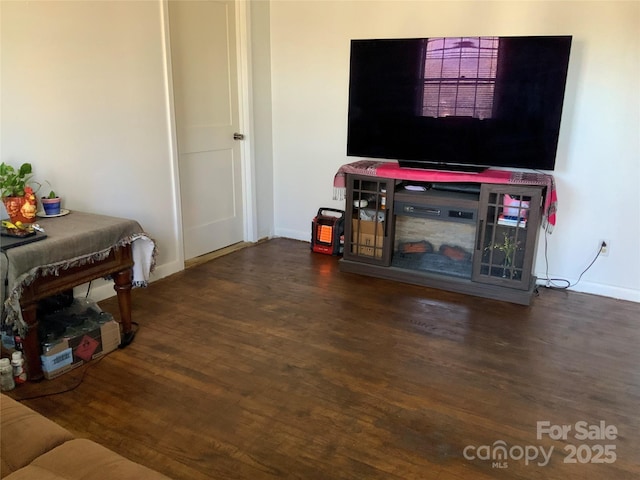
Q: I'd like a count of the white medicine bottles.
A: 2